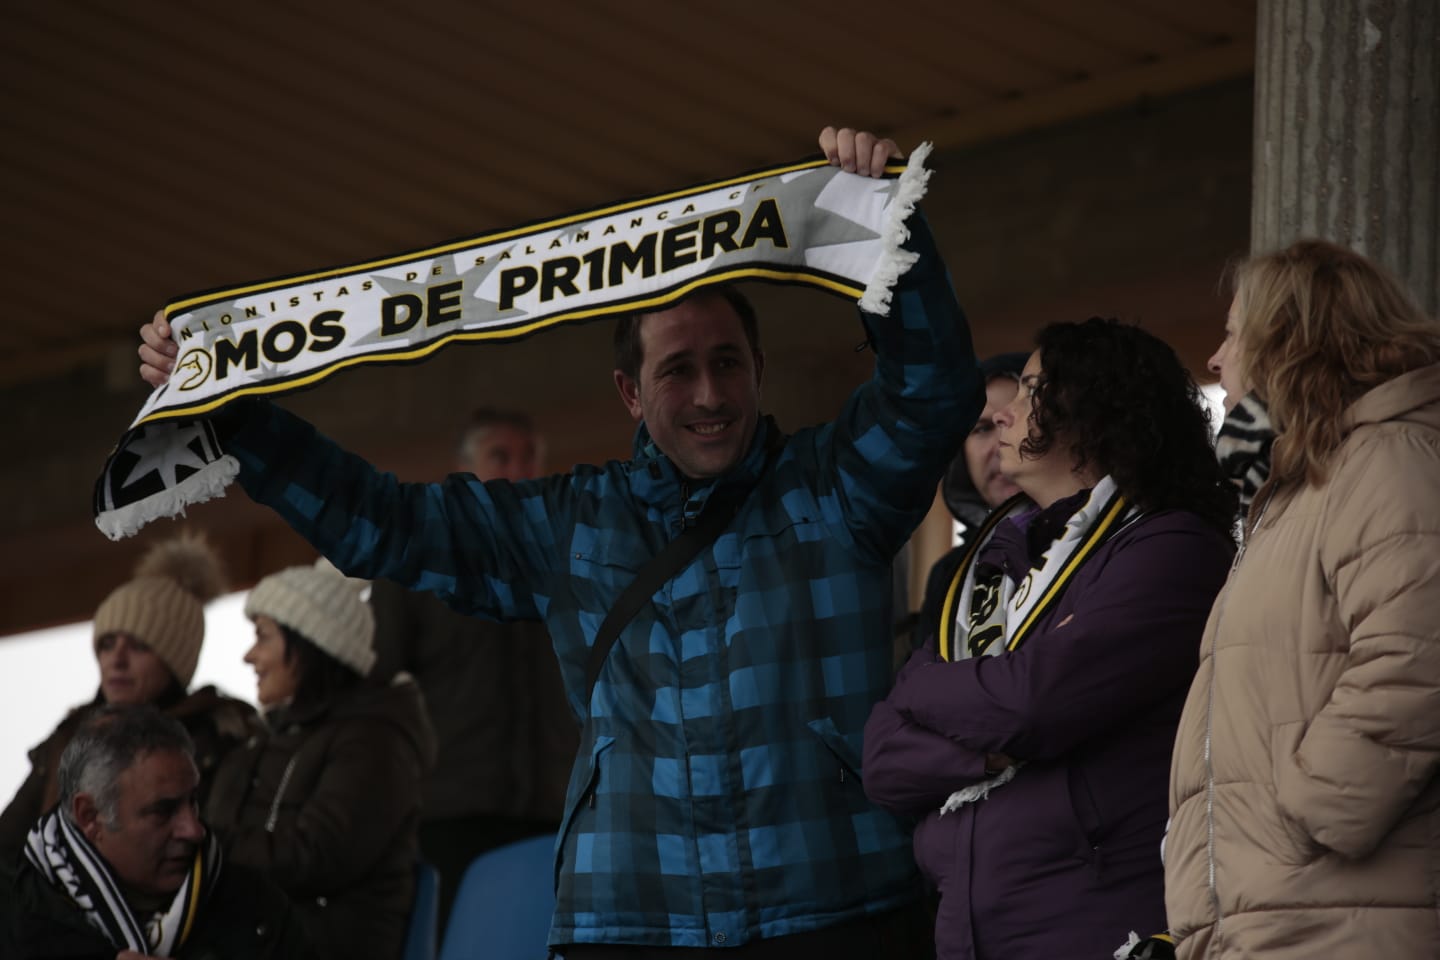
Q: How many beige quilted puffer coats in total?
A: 1